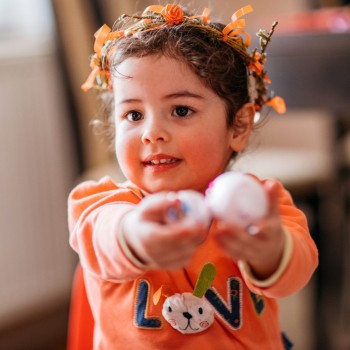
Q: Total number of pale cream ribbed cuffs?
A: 2